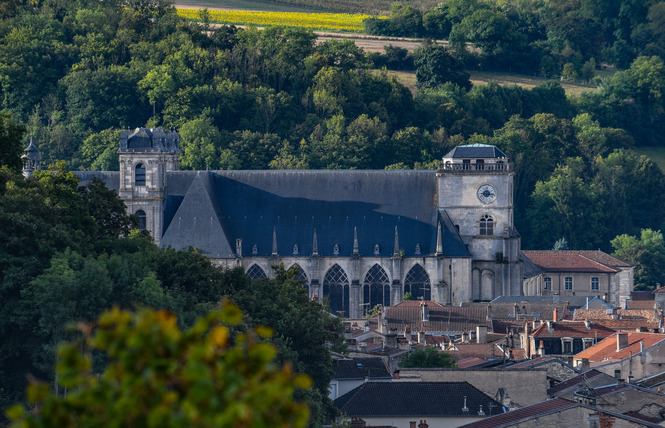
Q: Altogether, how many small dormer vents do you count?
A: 5